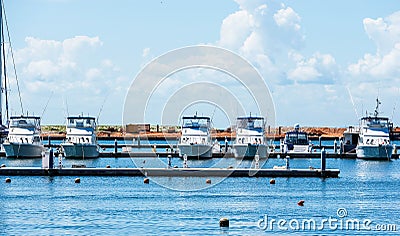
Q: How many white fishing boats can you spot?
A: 5